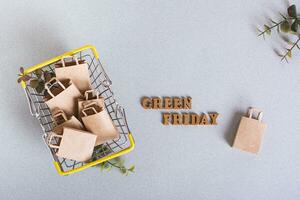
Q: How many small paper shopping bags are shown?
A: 7